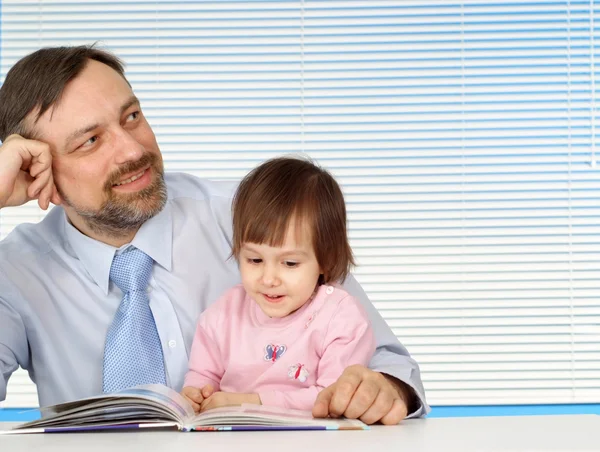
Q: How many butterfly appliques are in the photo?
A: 2